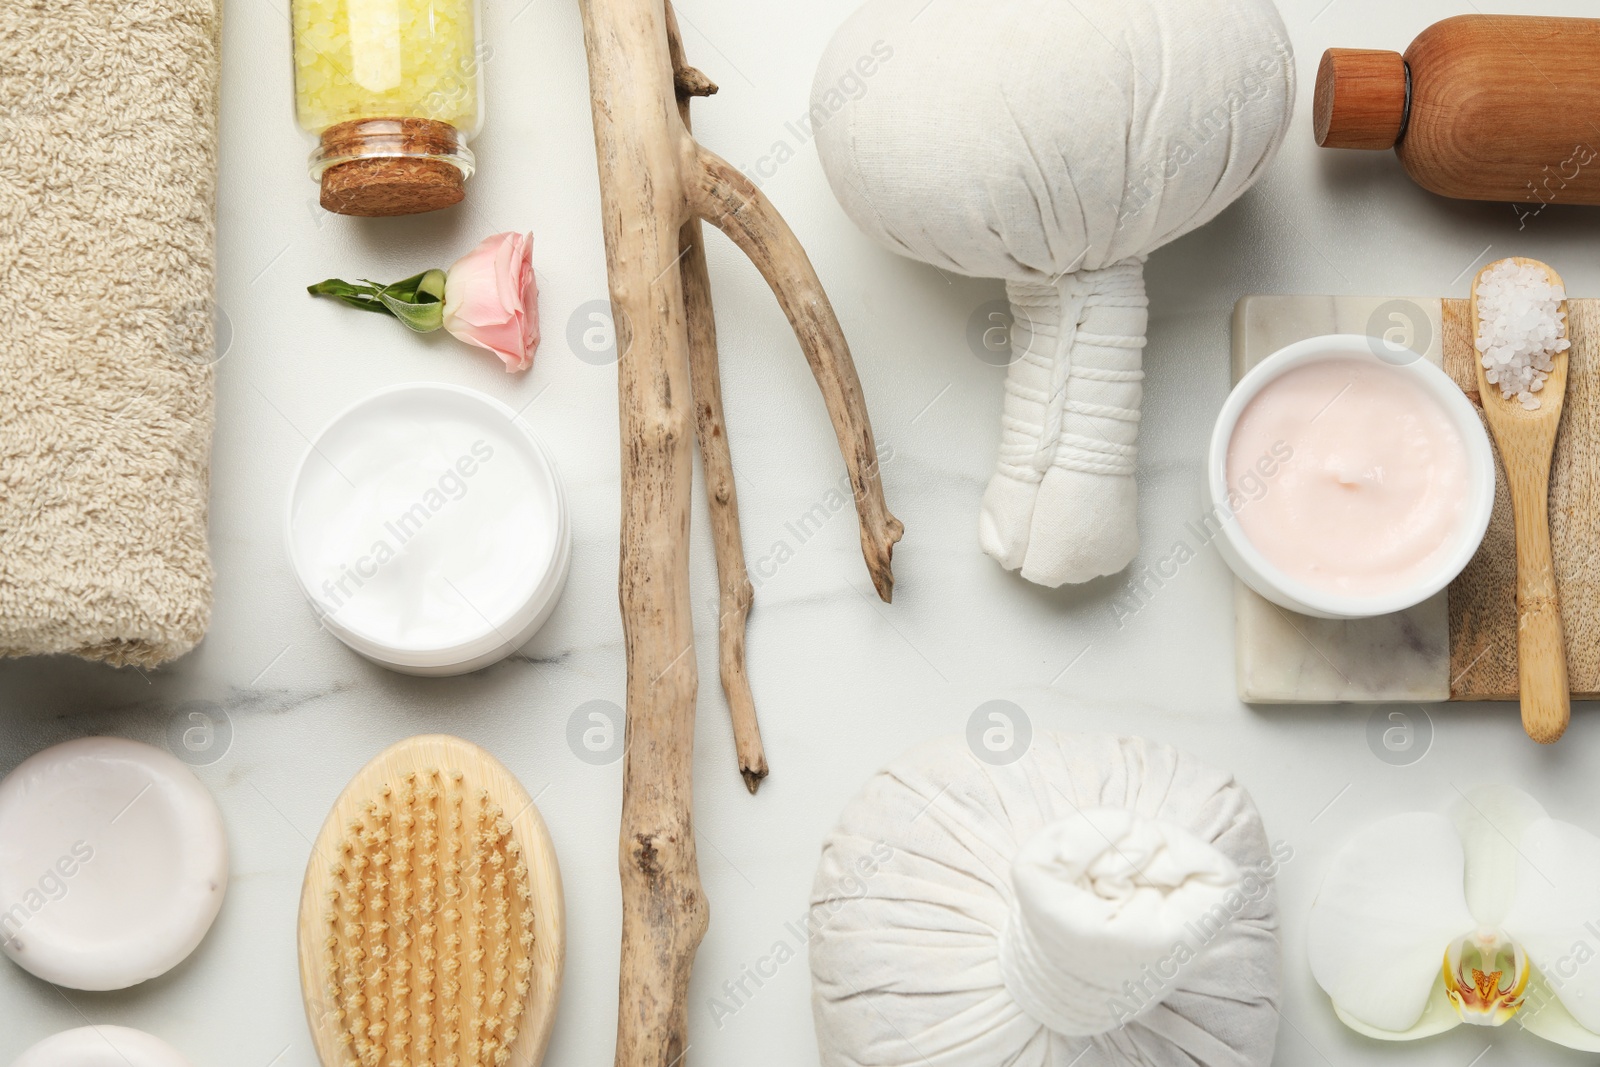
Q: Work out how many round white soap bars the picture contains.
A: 2